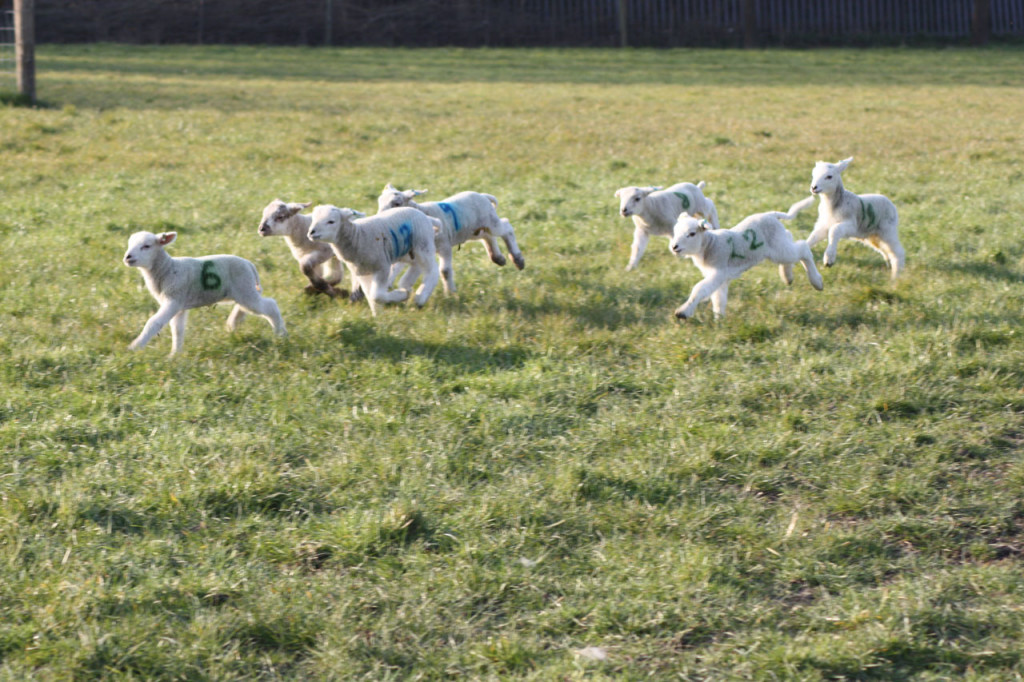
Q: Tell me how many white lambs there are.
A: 7